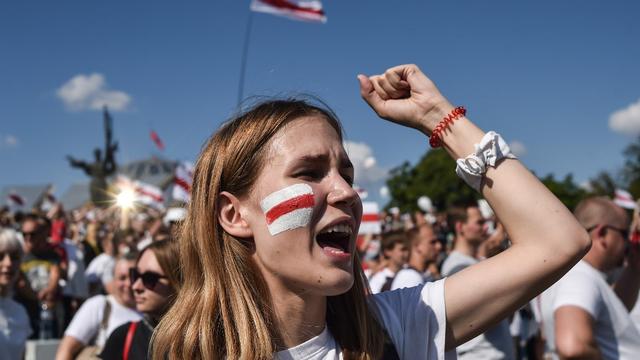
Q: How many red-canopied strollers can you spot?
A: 0